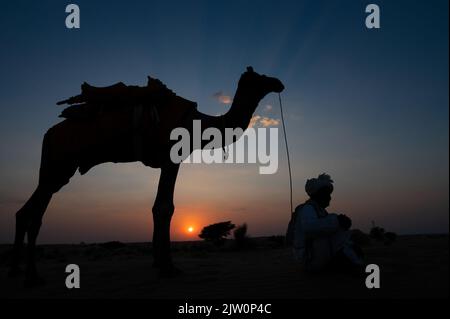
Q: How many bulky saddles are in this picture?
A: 1